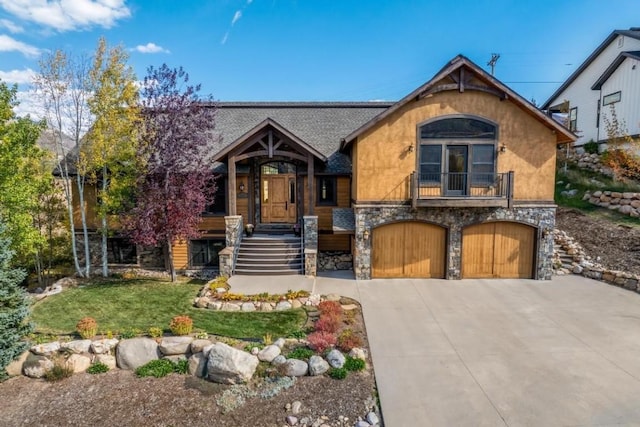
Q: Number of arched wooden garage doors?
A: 2